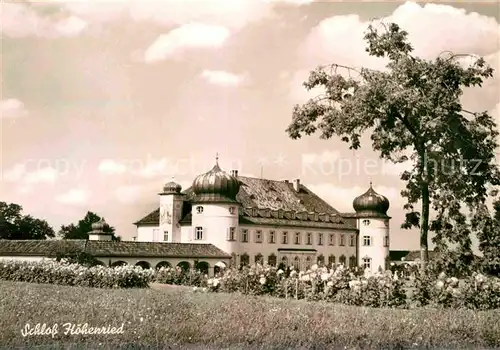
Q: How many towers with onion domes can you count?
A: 4